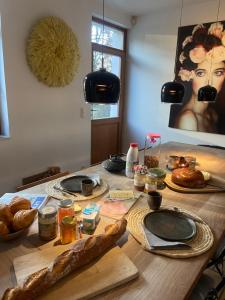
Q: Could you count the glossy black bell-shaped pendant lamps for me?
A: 3